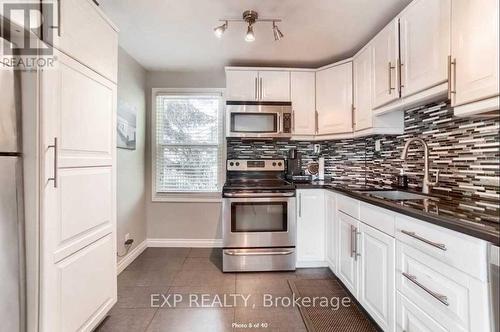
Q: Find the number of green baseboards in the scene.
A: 0